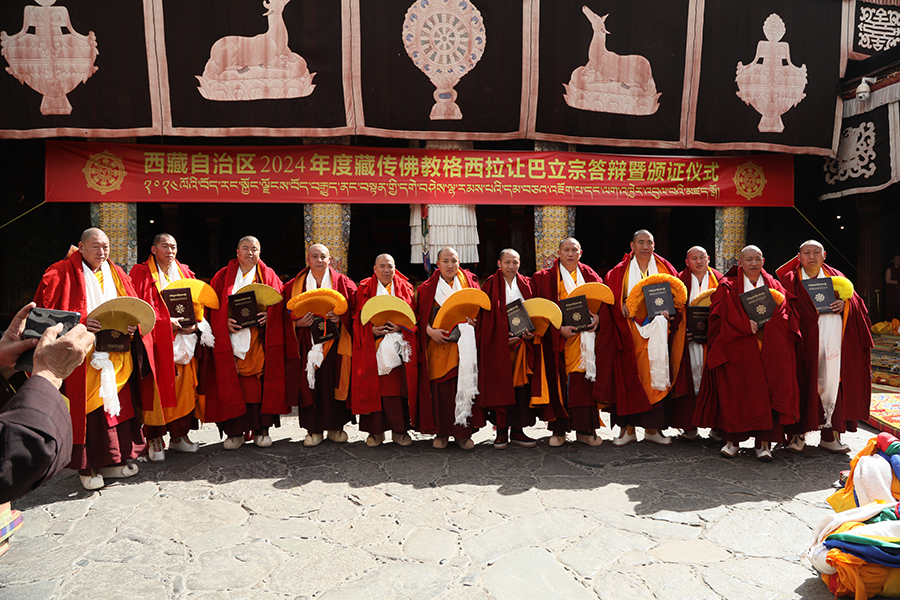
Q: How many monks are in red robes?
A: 12